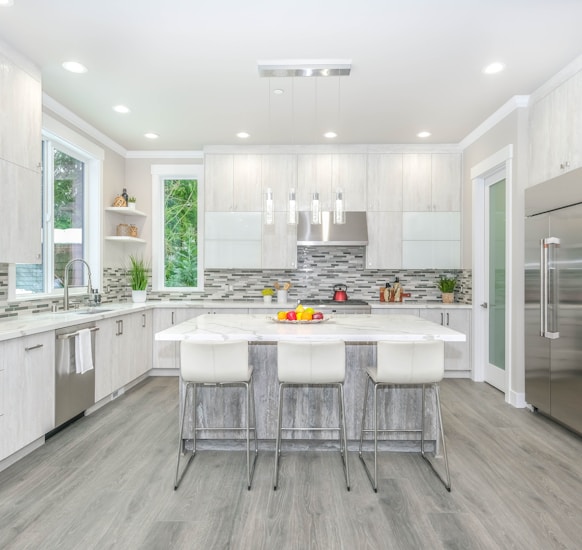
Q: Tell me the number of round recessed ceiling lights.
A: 7